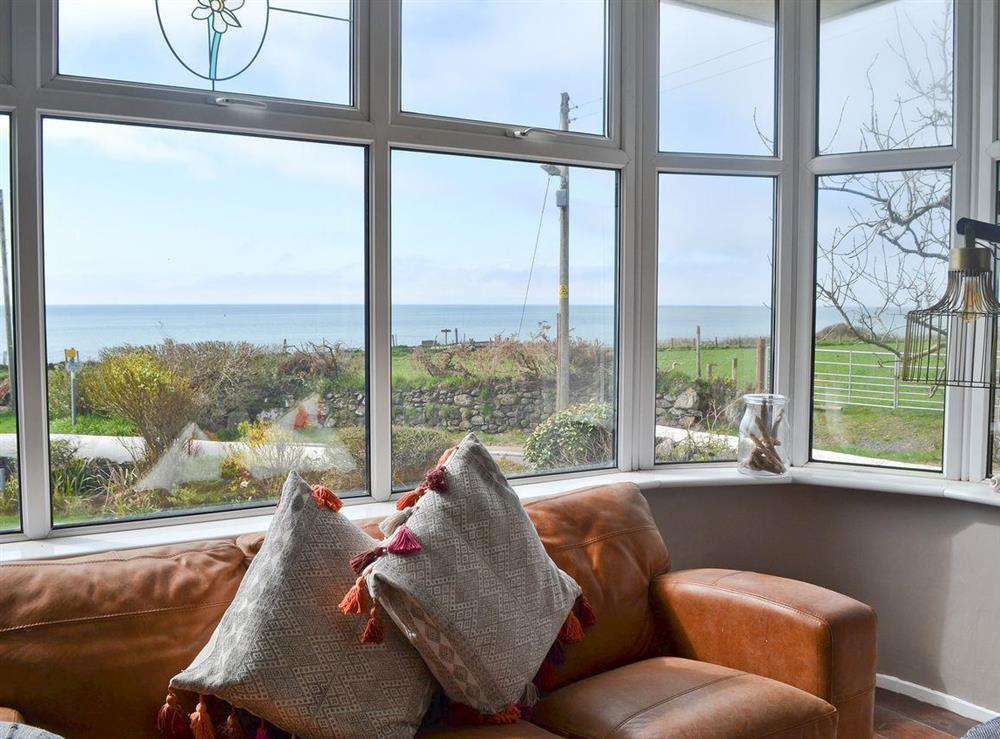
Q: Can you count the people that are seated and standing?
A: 0